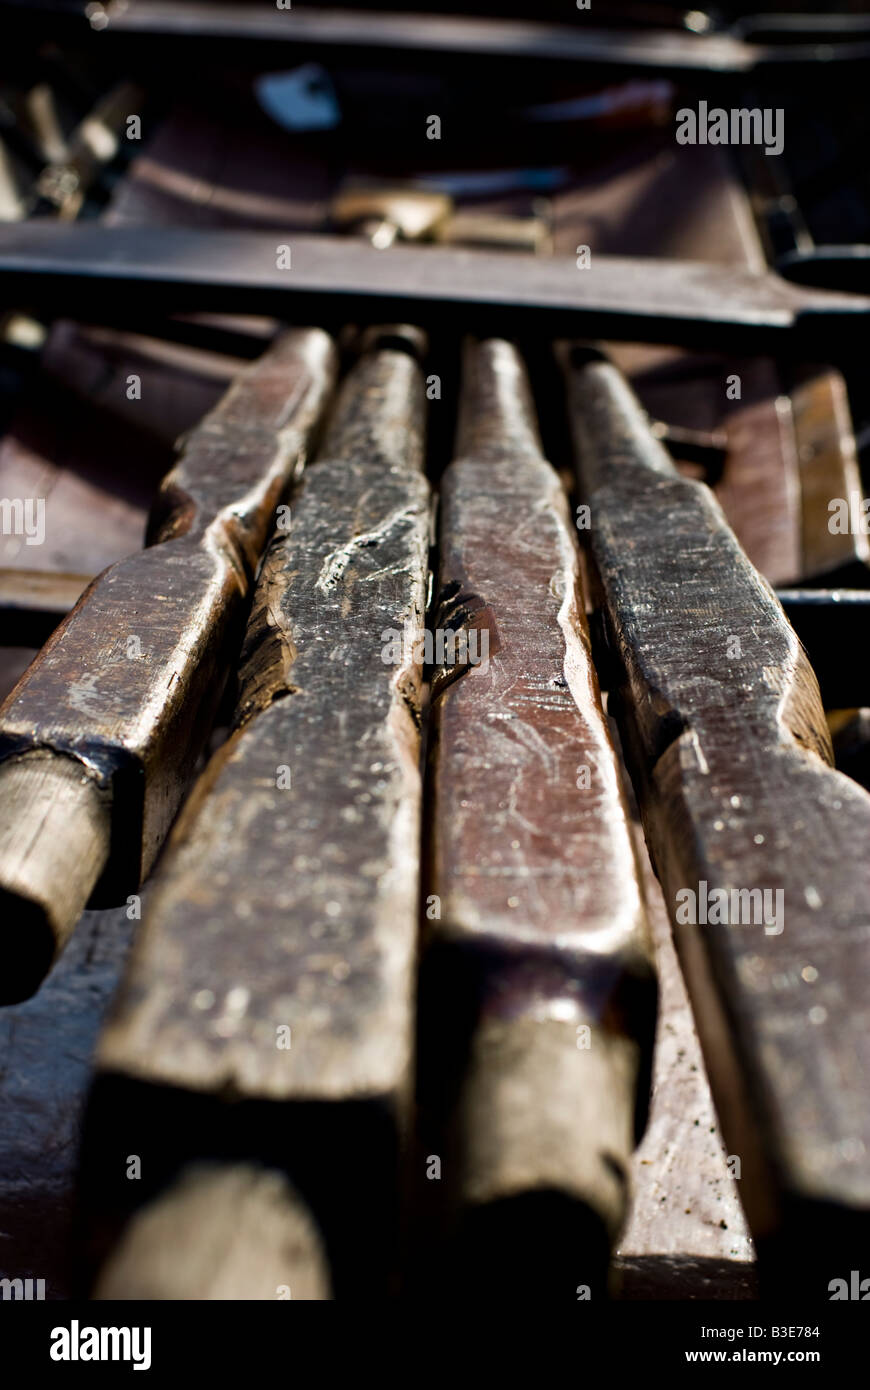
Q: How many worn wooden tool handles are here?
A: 4